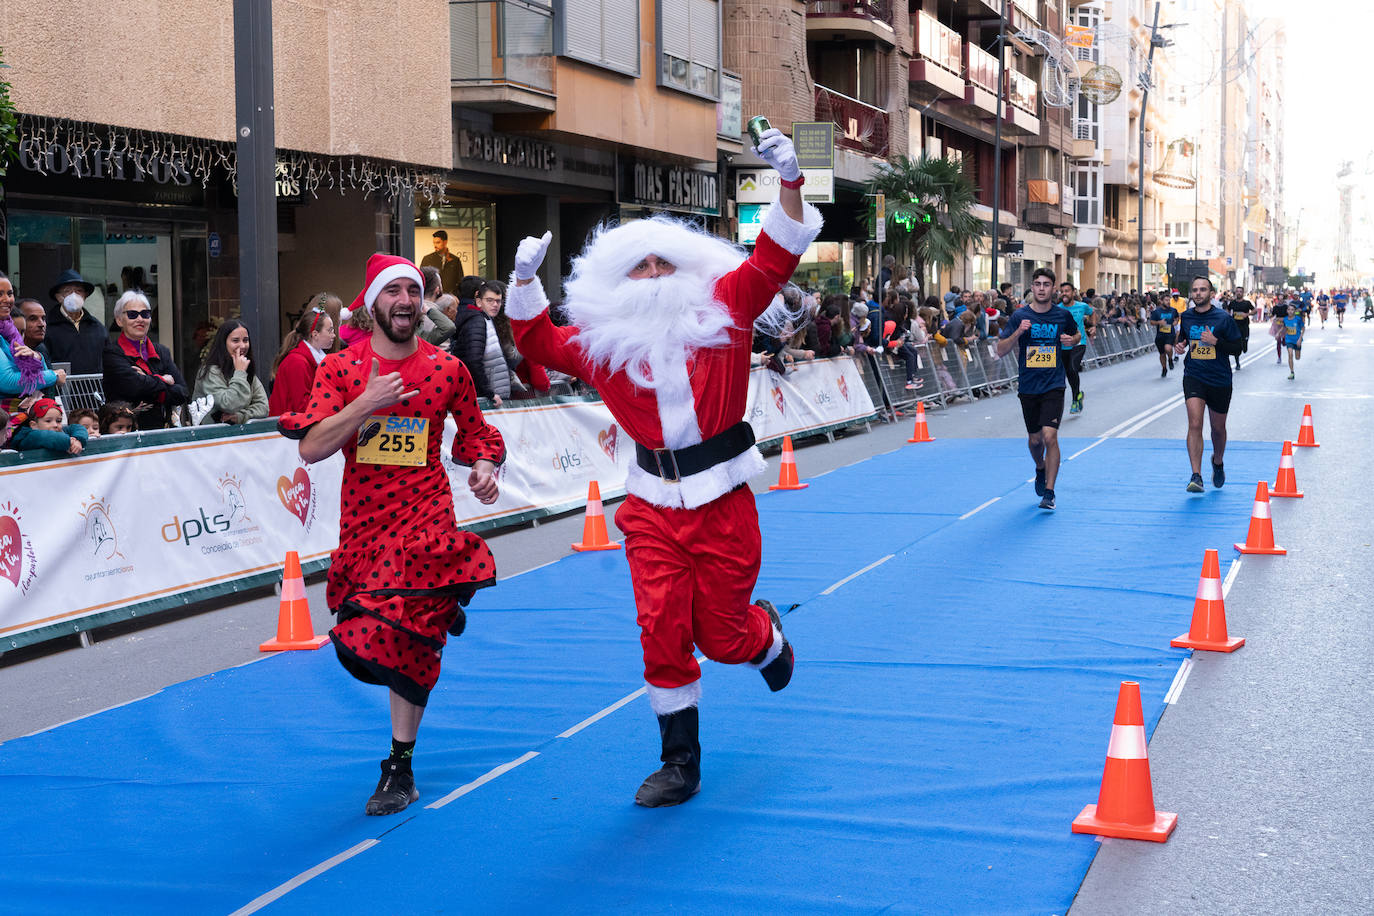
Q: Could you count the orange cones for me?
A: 9